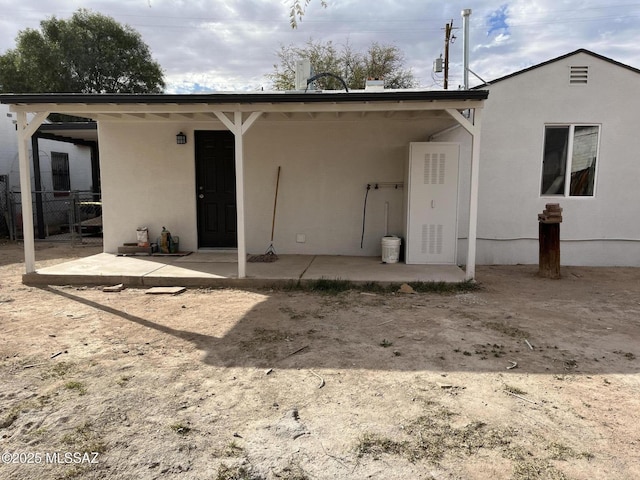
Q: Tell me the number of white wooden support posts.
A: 3